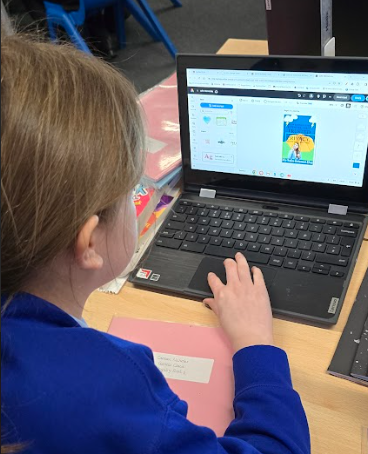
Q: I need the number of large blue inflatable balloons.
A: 0